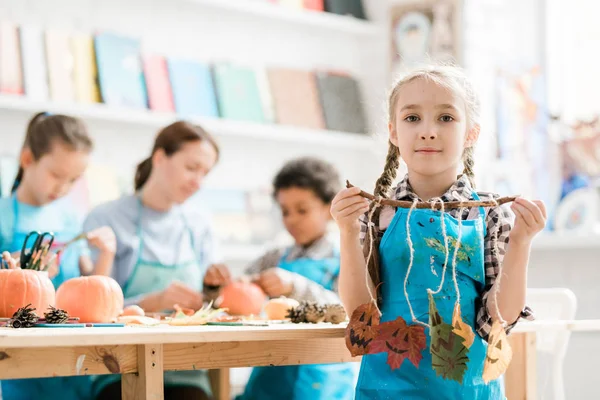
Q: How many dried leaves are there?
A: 5